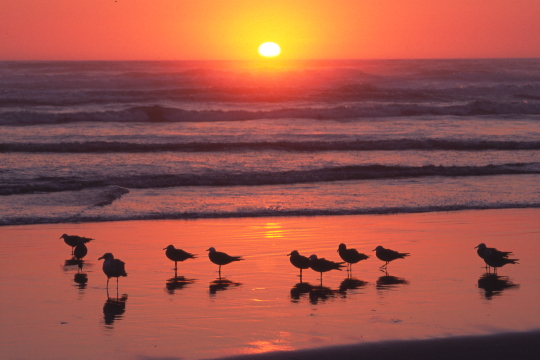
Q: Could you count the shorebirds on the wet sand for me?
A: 11